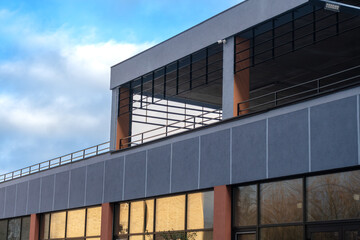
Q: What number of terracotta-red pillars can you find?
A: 5